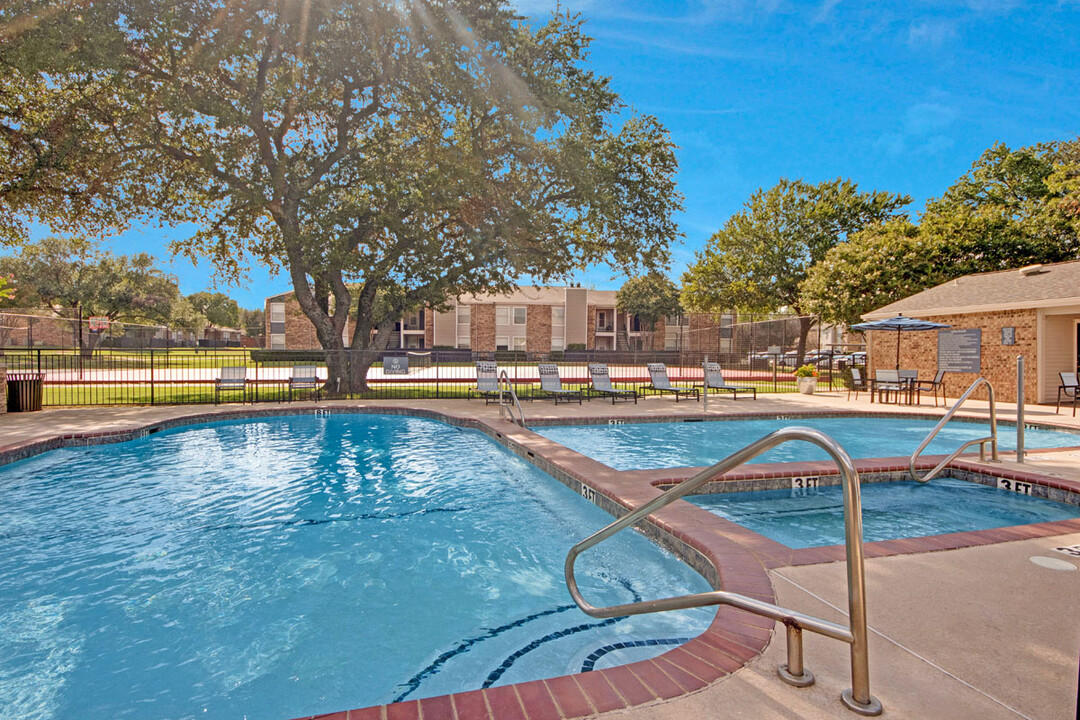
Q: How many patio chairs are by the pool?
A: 12